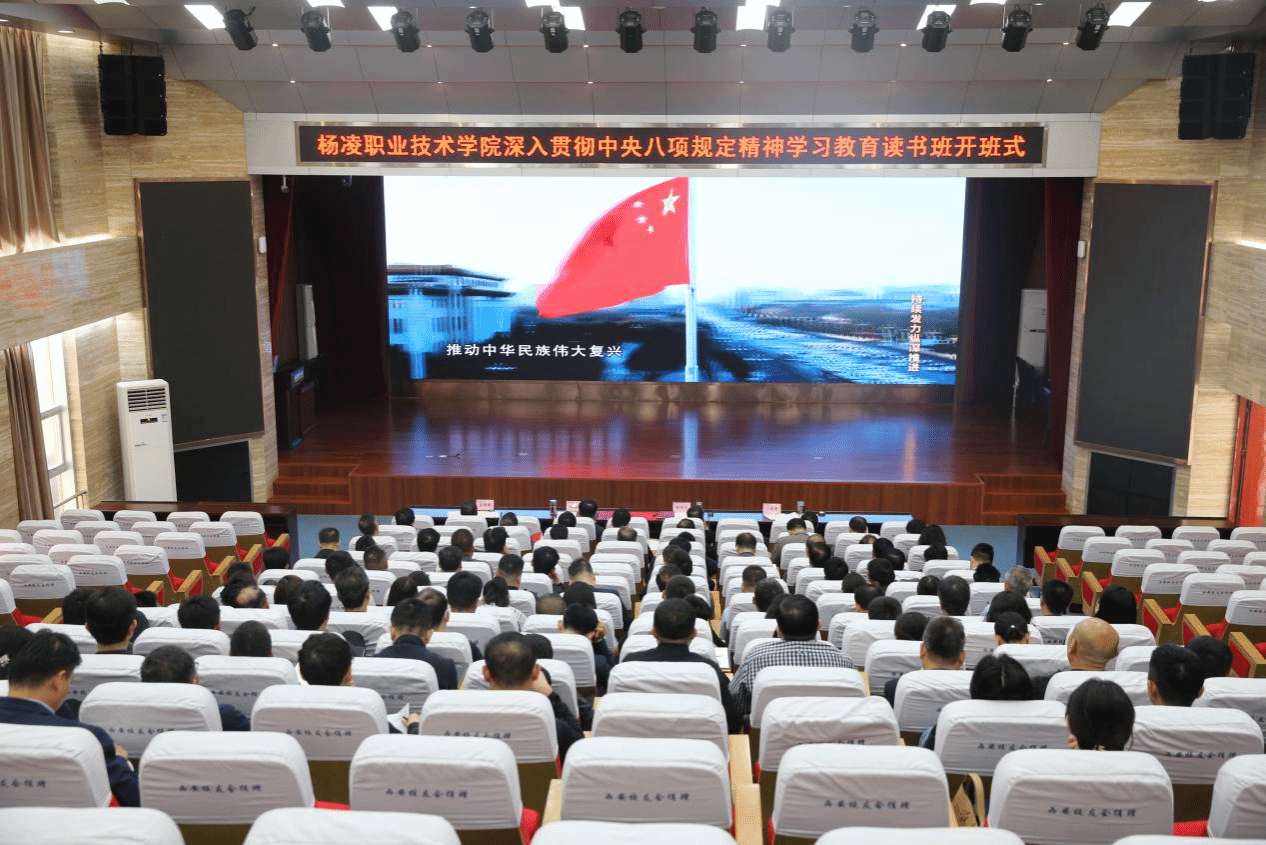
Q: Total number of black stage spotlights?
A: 12